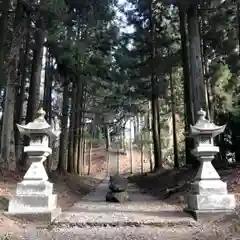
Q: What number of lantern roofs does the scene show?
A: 2